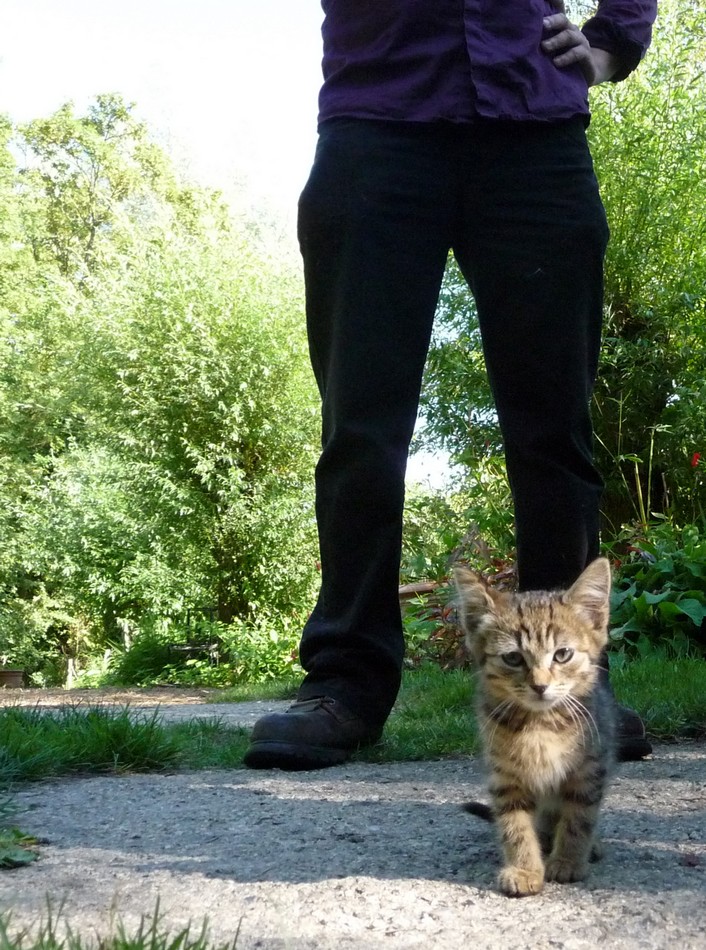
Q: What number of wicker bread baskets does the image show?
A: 0